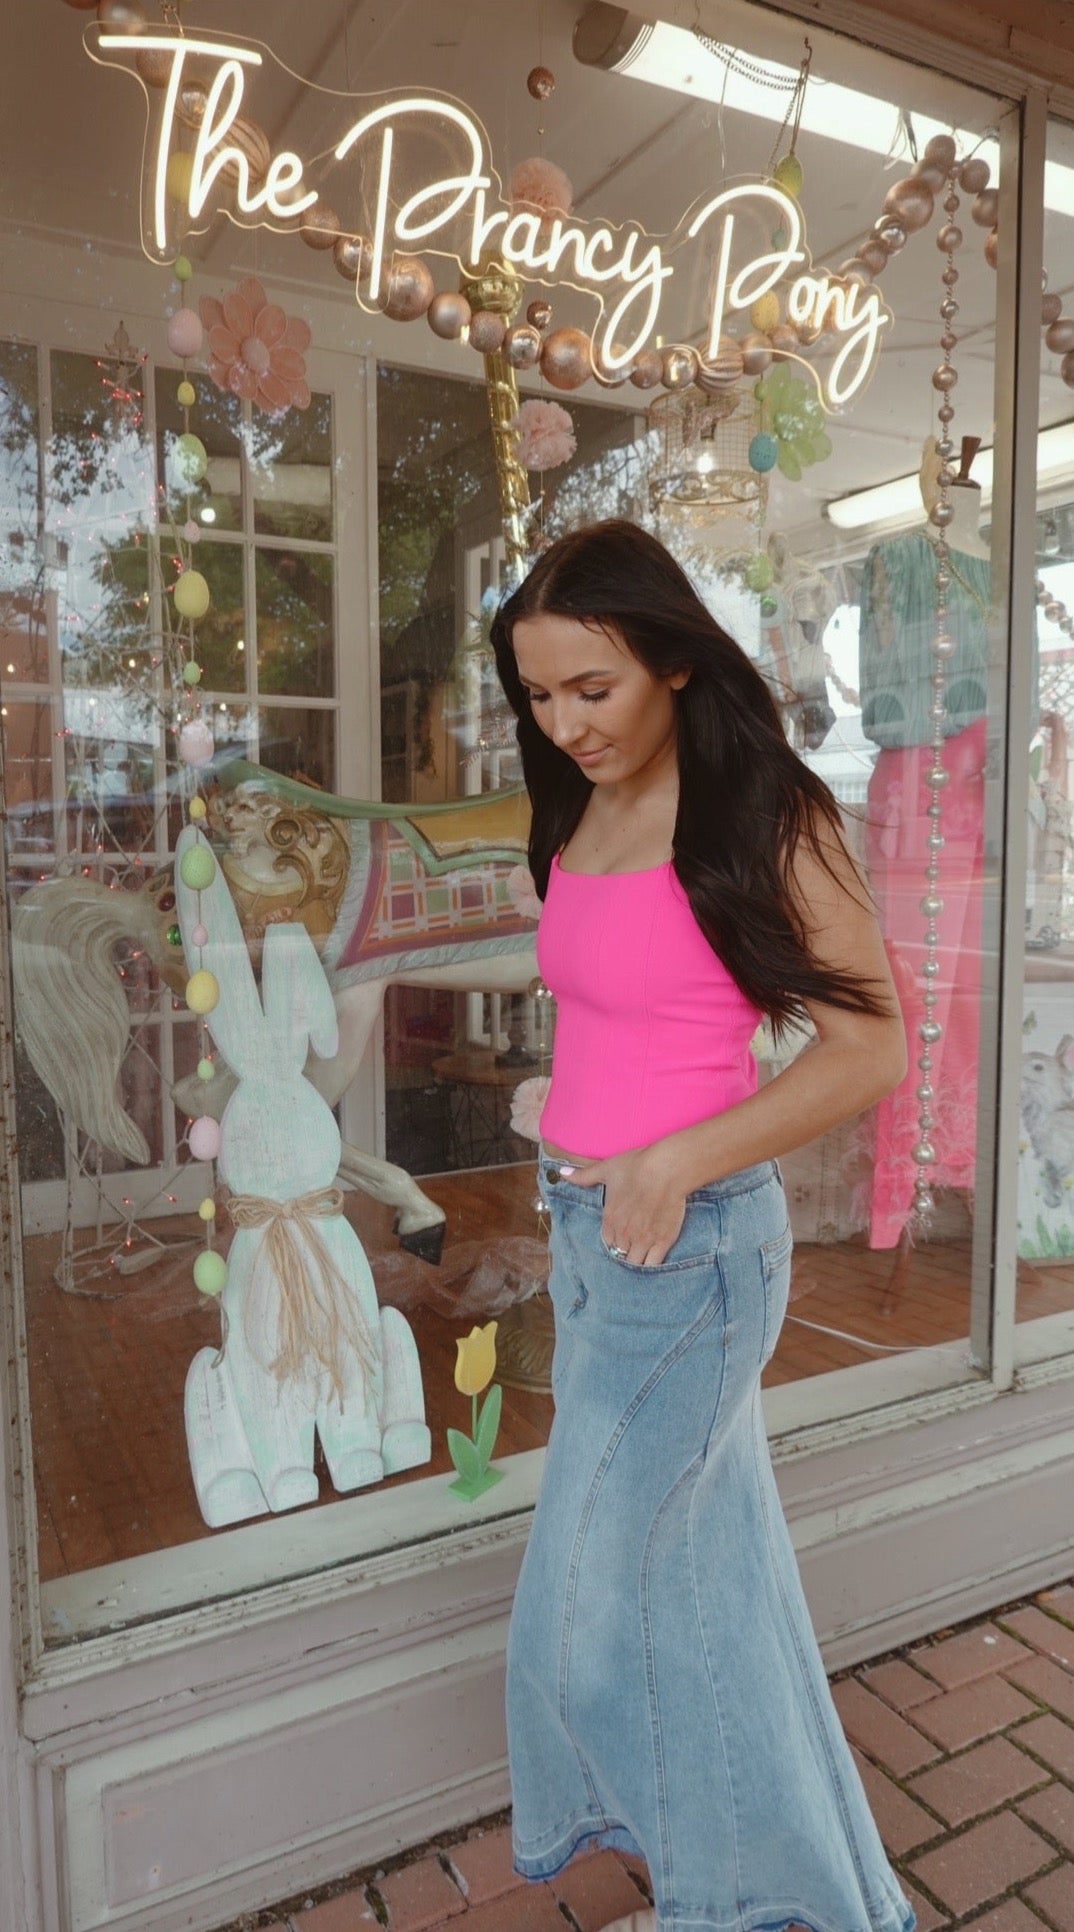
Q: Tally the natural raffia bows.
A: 1